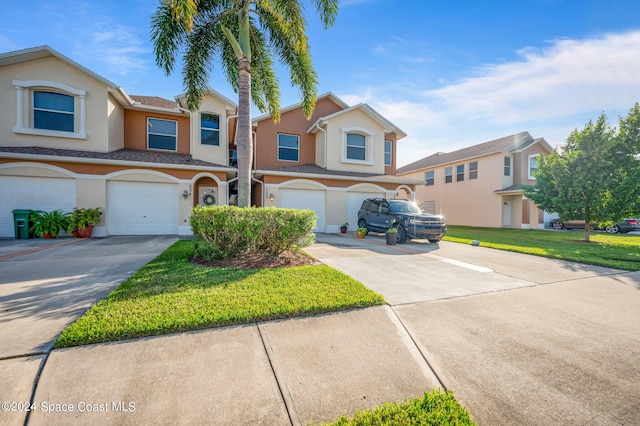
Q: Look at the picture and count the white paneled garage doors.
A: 4